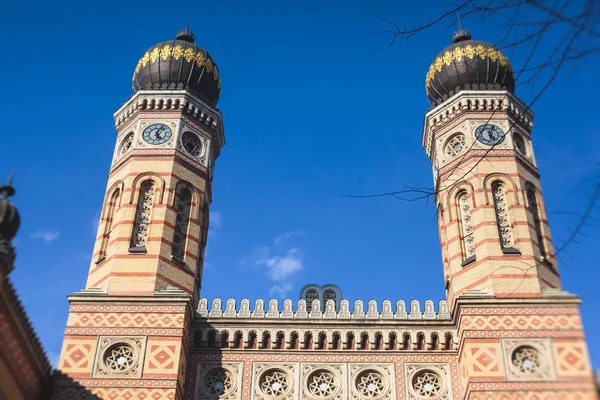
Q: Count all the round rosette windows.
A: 11